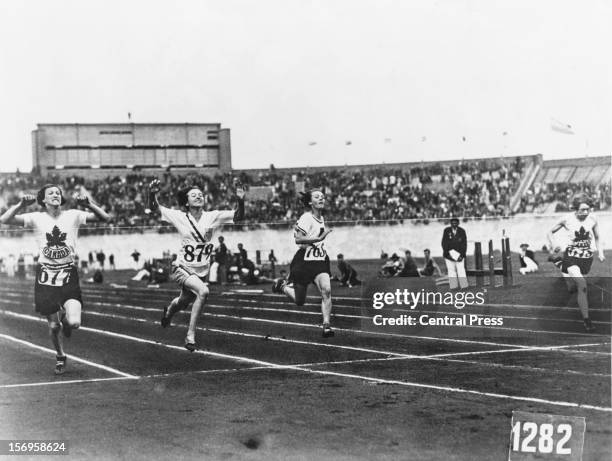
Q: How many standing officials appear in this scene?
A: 1